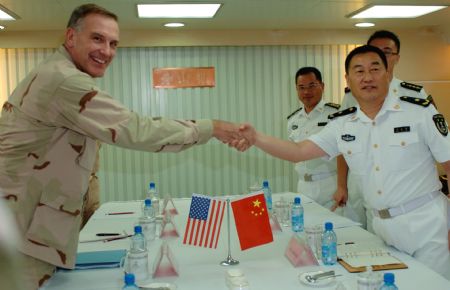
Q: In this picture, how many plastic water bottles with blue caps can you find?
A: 8